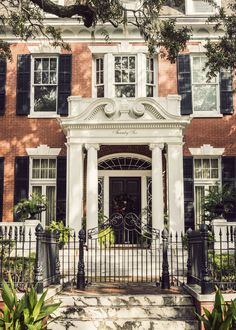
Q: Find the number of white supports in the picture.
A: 4